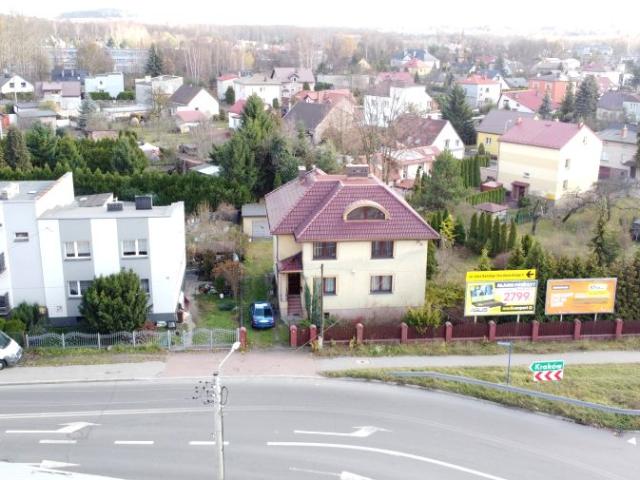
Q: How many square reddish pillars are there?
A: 10